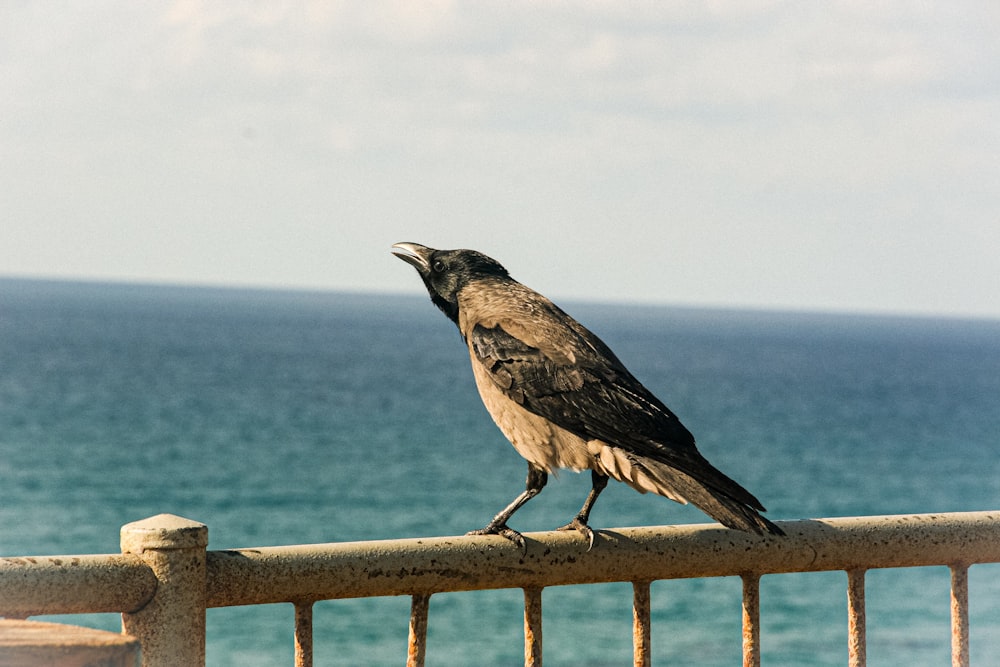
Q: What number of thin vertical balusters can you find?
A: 7